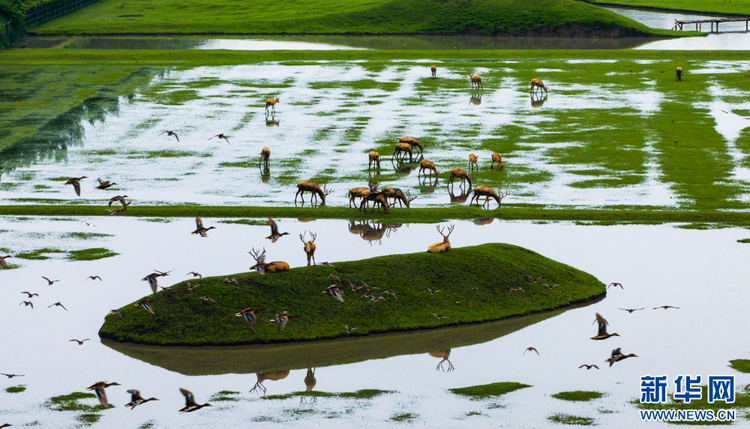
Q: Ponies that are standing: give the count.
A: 0